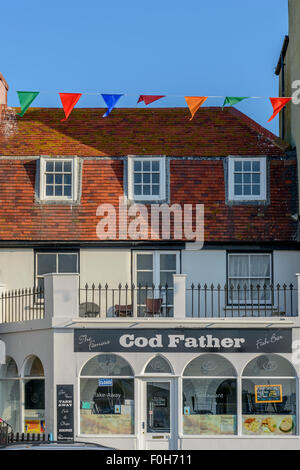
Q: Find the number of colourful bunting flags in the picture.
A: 7